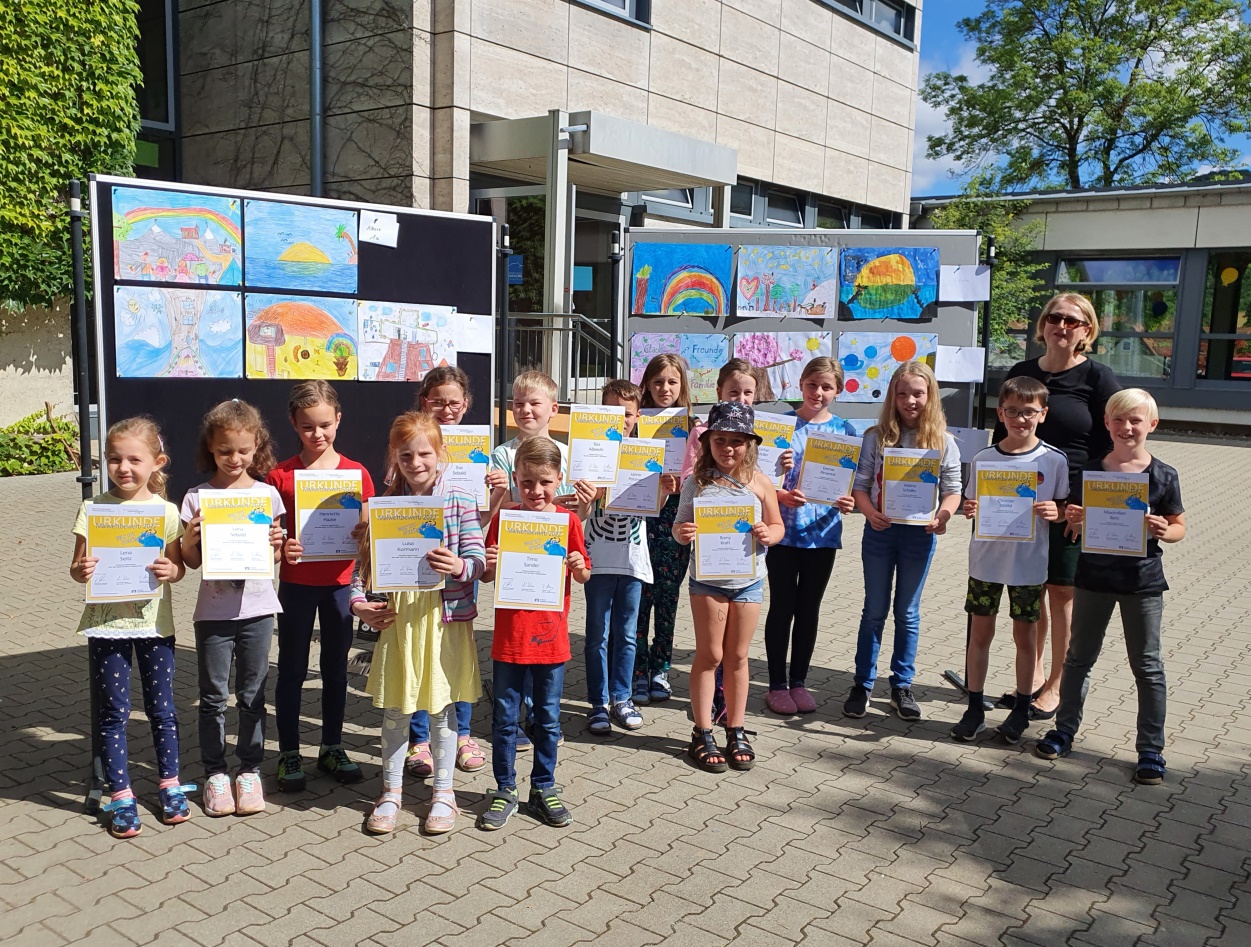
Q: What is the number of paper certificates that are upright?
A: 15